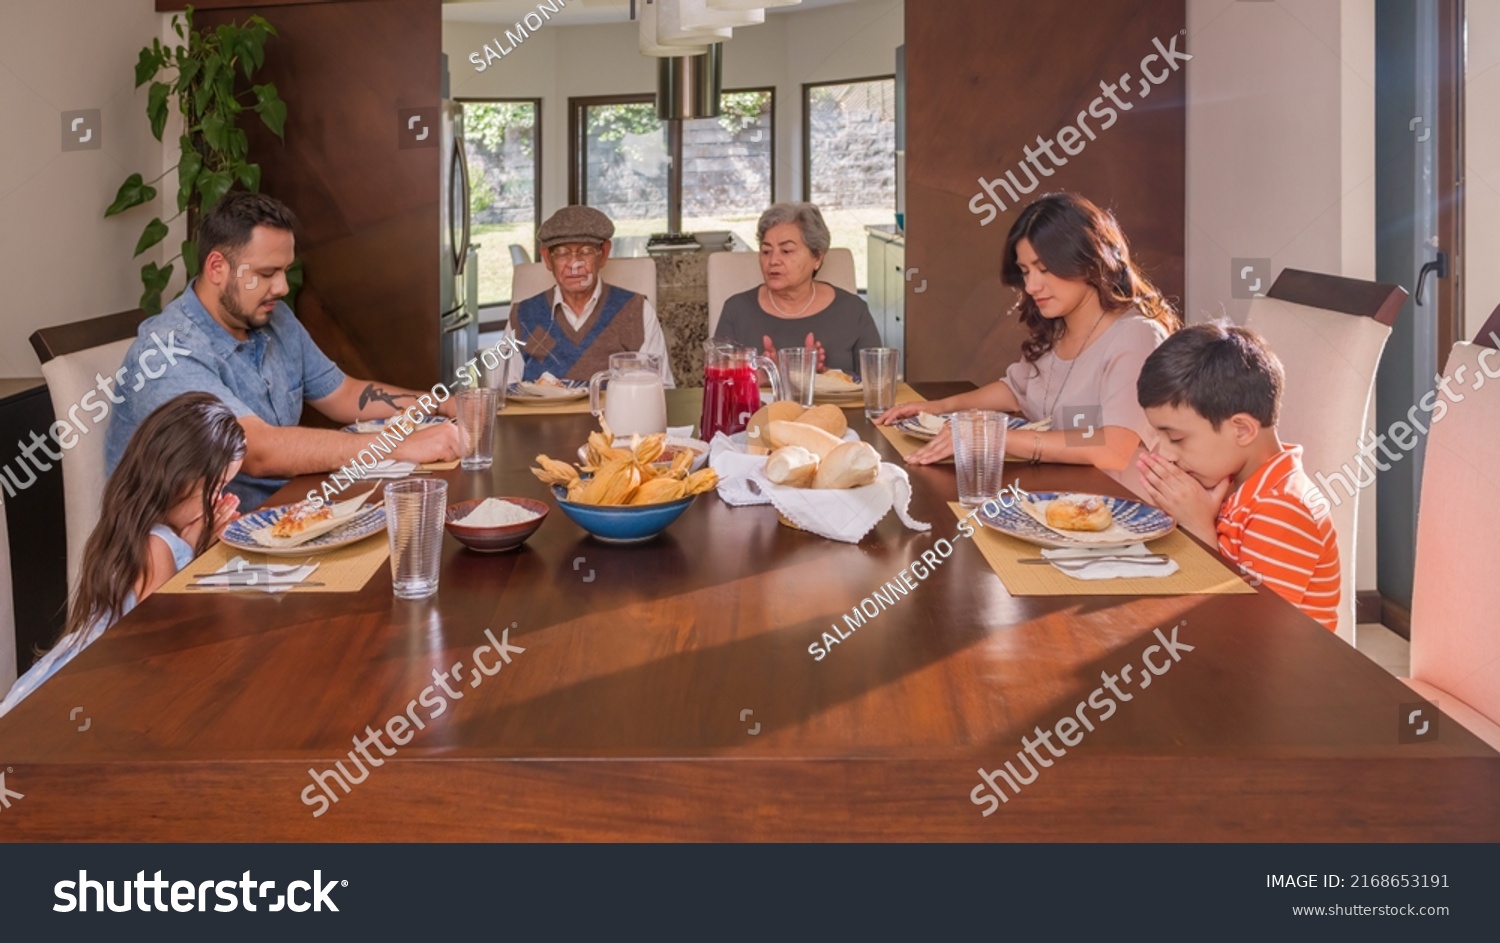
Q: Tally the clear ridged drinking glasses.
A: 6